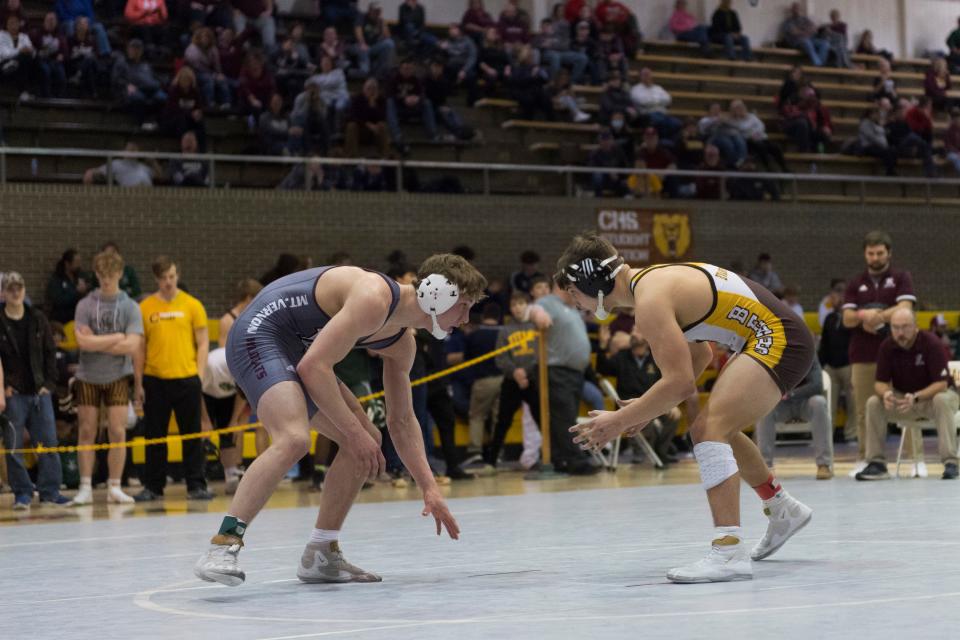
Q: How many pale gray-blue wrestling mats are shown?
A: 1